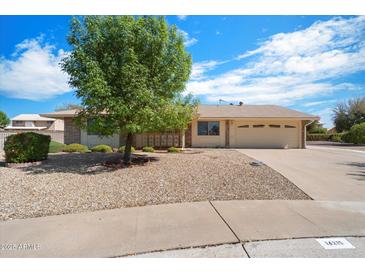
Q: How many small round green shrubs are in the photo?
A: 5